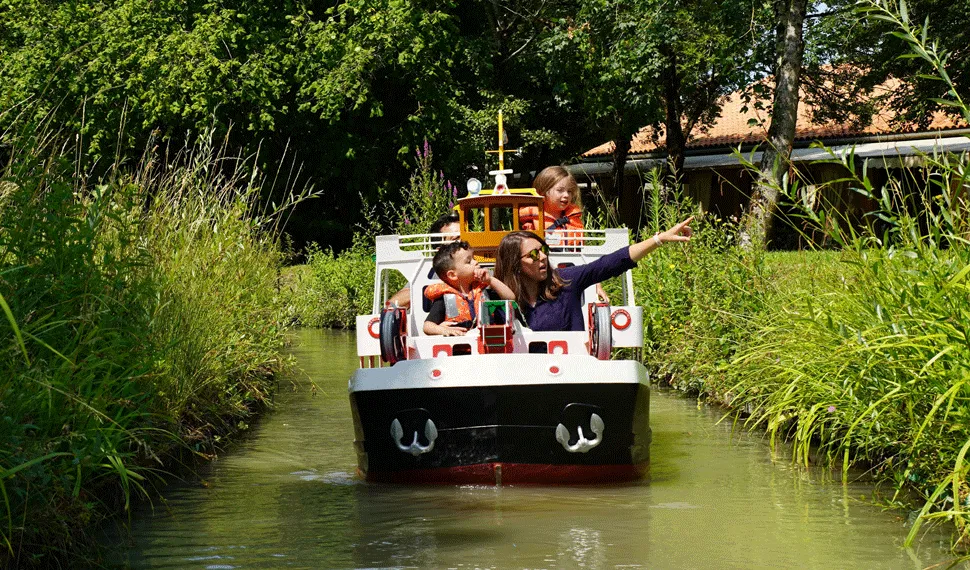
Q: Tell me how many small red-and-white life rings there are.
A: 2